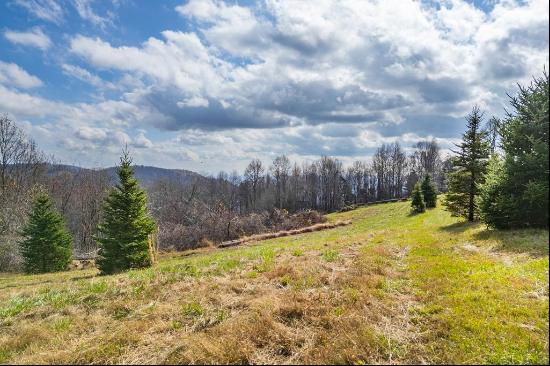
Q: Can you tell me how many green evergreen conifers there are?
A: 6